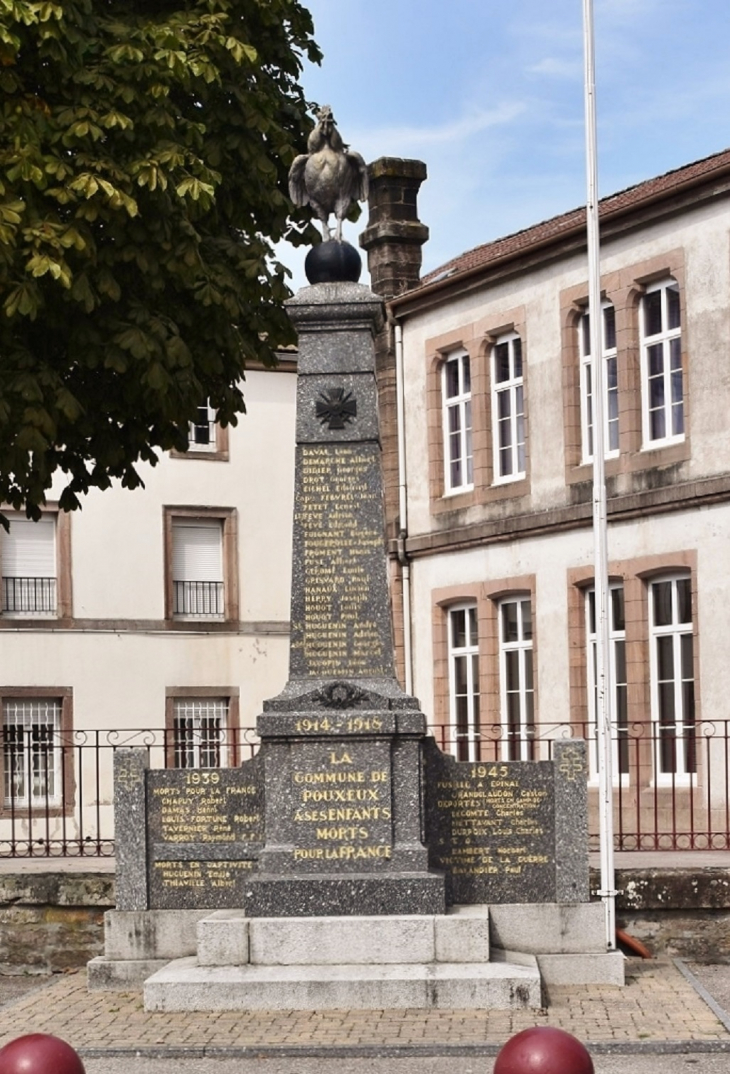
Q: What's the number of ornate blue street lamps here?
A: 0